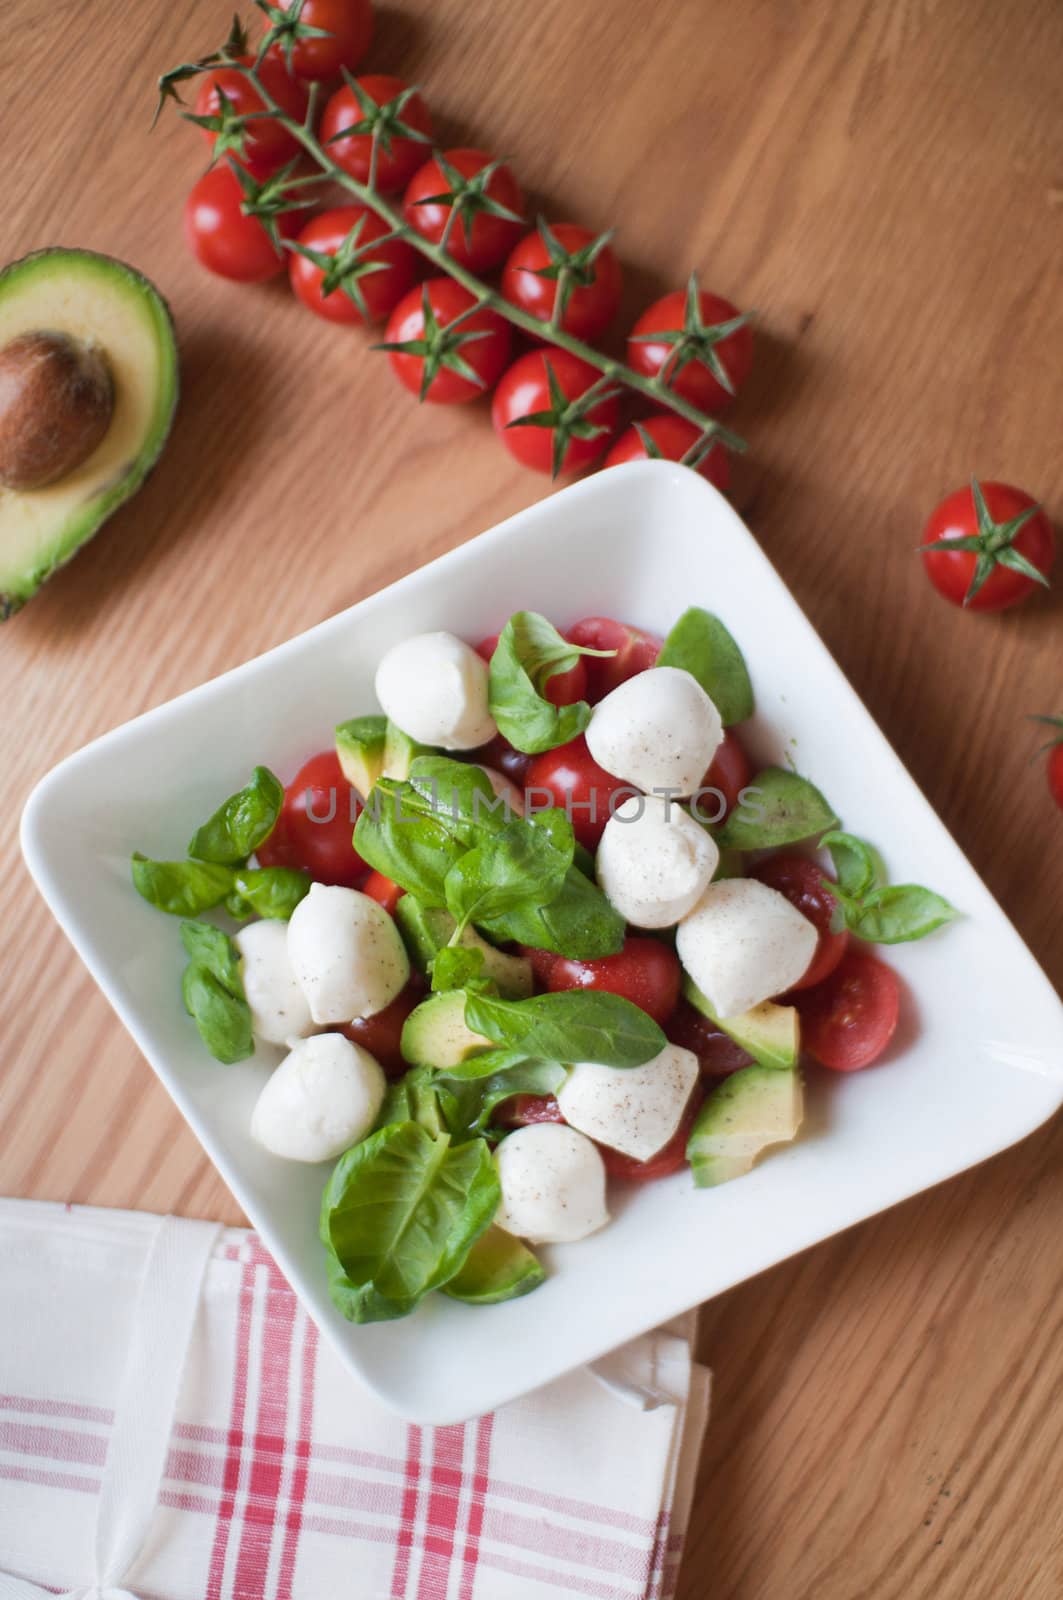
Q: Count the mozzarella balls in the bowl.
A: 9